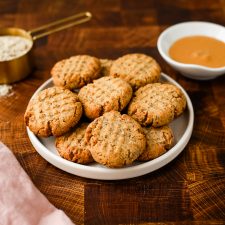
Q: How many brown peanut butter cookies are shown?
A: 9